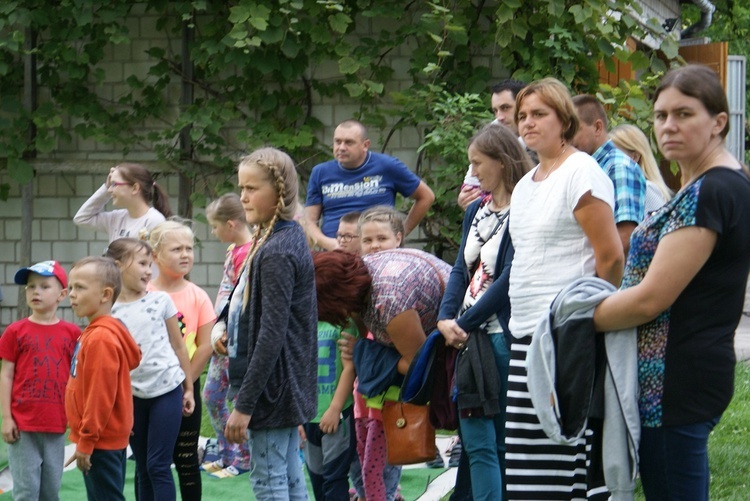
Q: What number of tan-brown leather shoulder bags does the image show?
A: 1